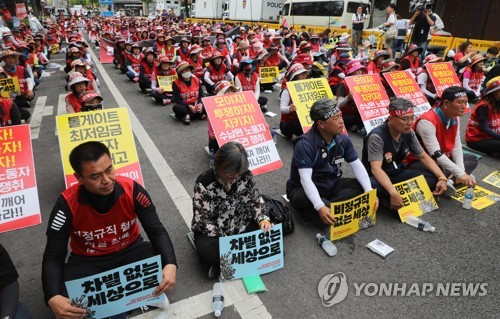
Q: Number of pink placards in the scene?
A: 5